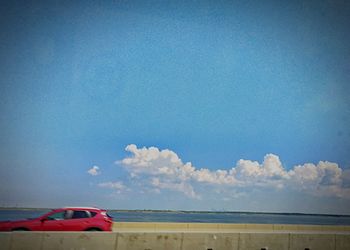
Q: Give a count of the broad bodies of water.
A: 1